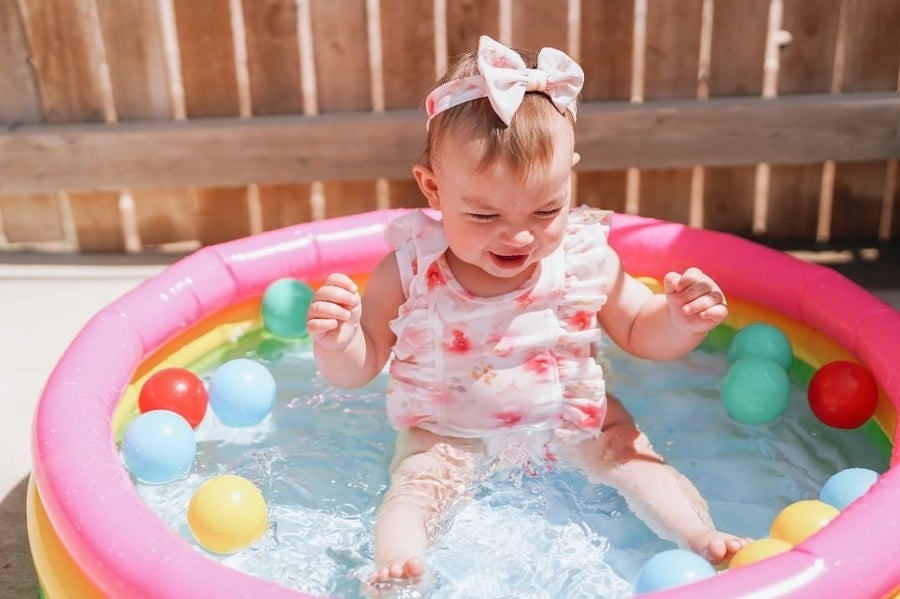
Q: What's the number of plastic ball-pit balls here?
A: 12